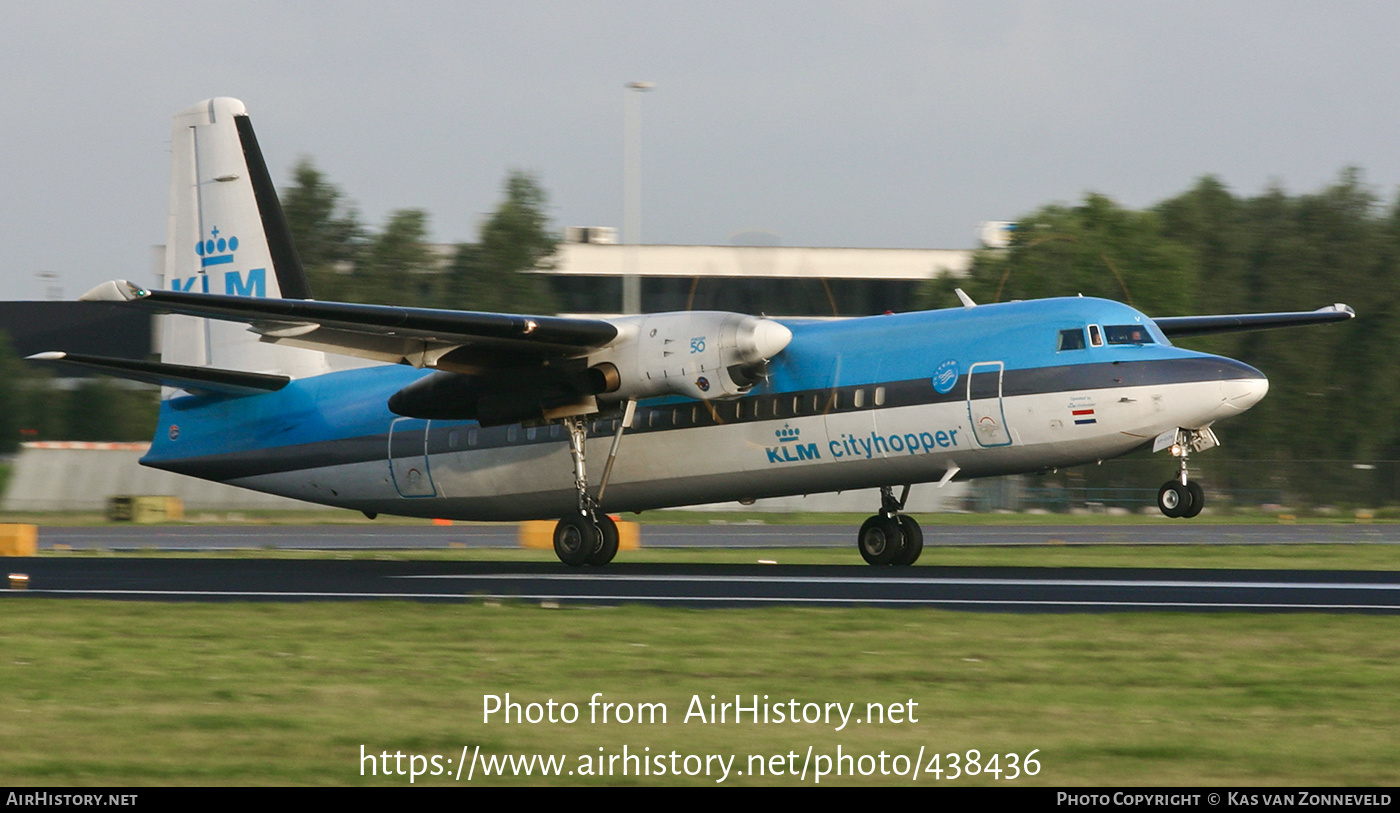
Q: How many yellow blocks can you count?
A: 3